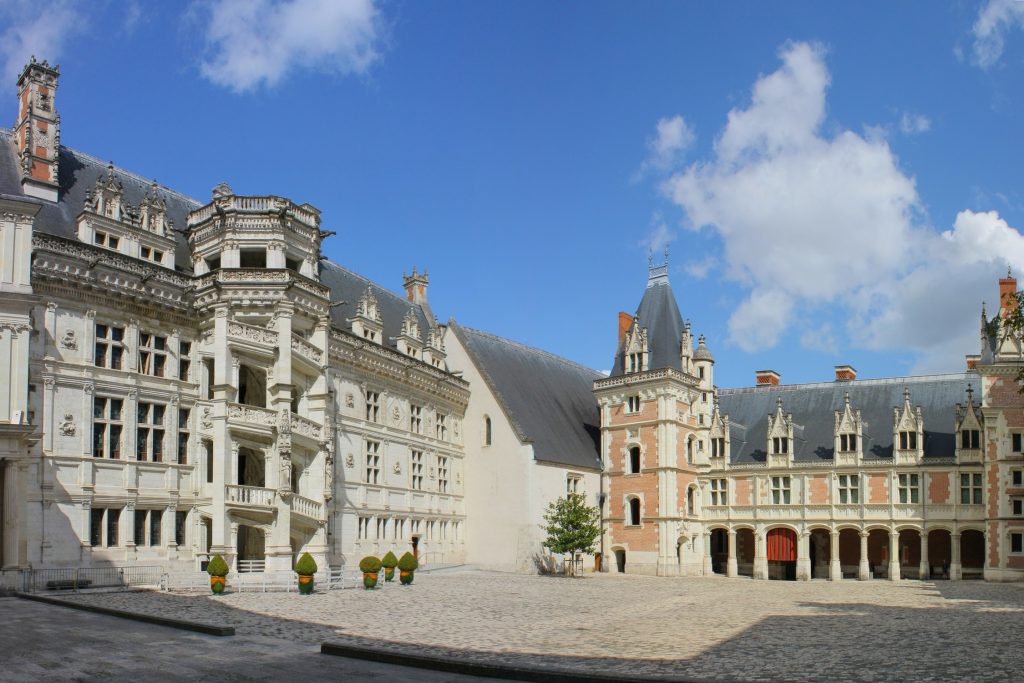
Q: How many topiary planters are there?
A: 5